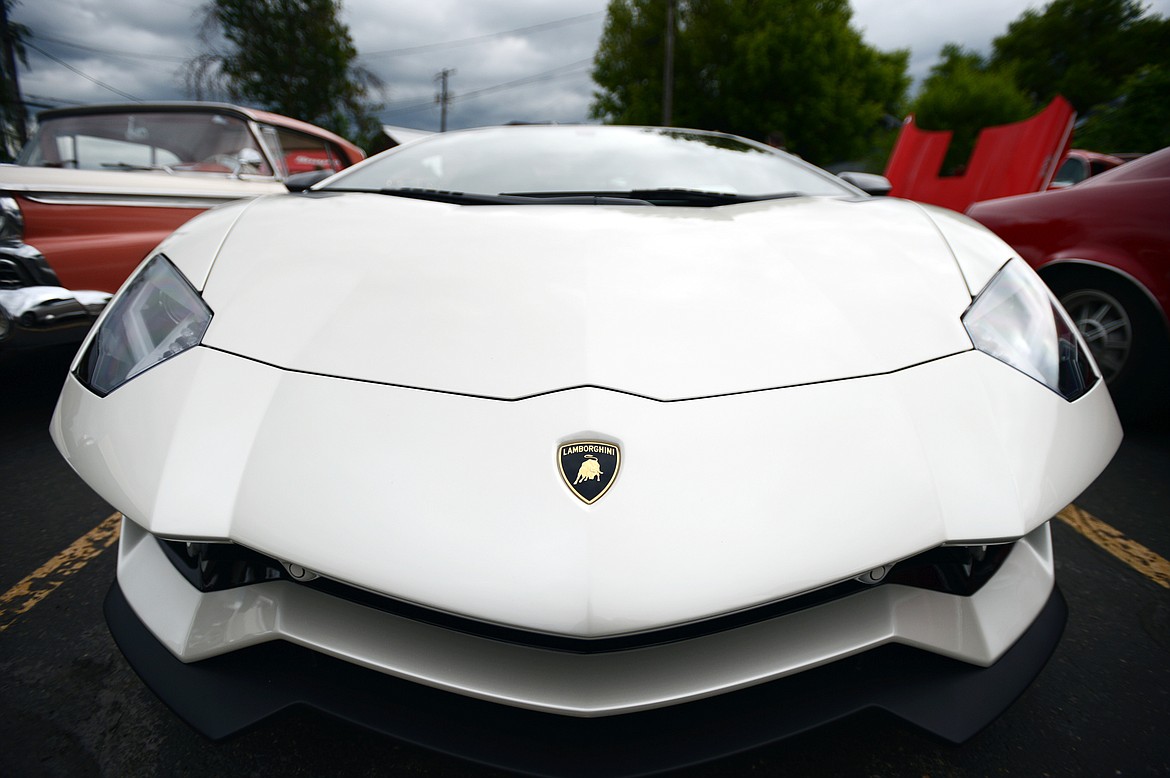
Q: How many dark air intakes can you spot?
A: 2